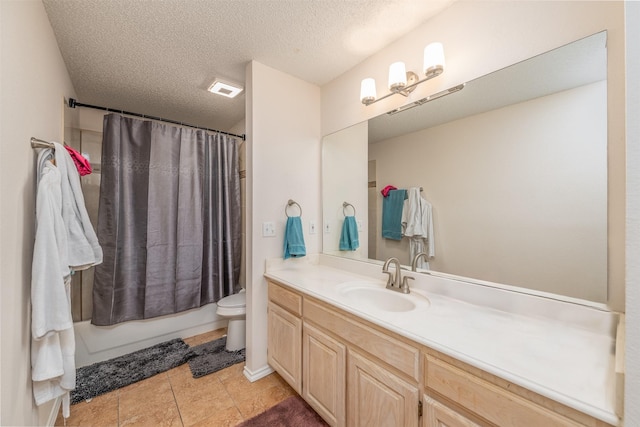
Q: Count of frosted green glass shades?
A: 0